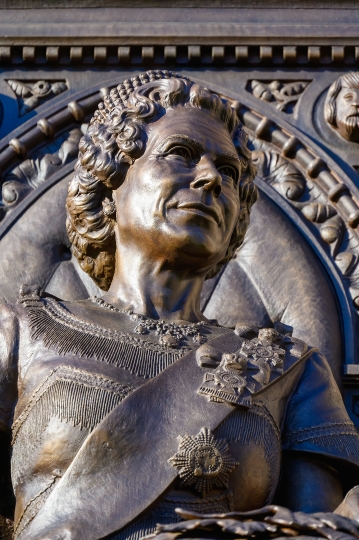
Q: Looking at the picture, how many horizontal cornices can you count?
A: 1